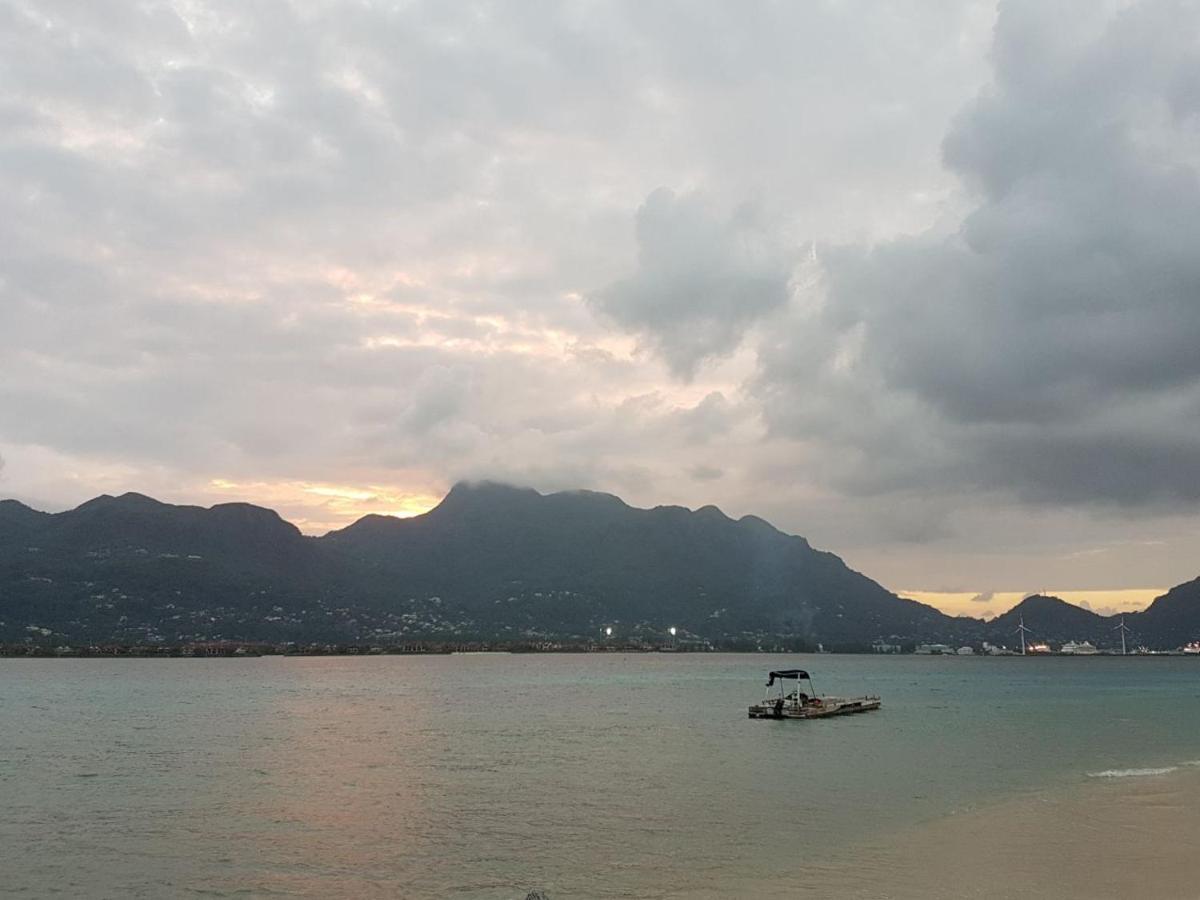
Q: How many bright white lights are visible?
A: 2